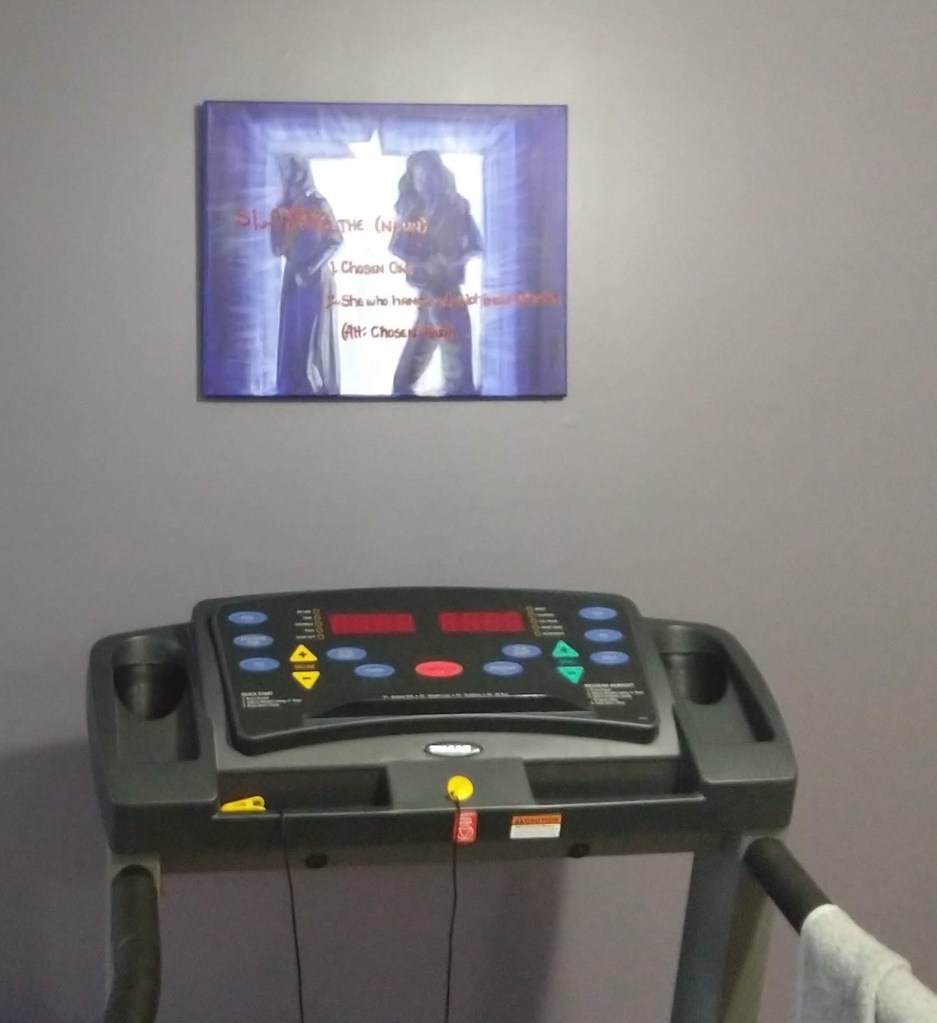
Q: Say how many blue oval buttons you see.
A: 10